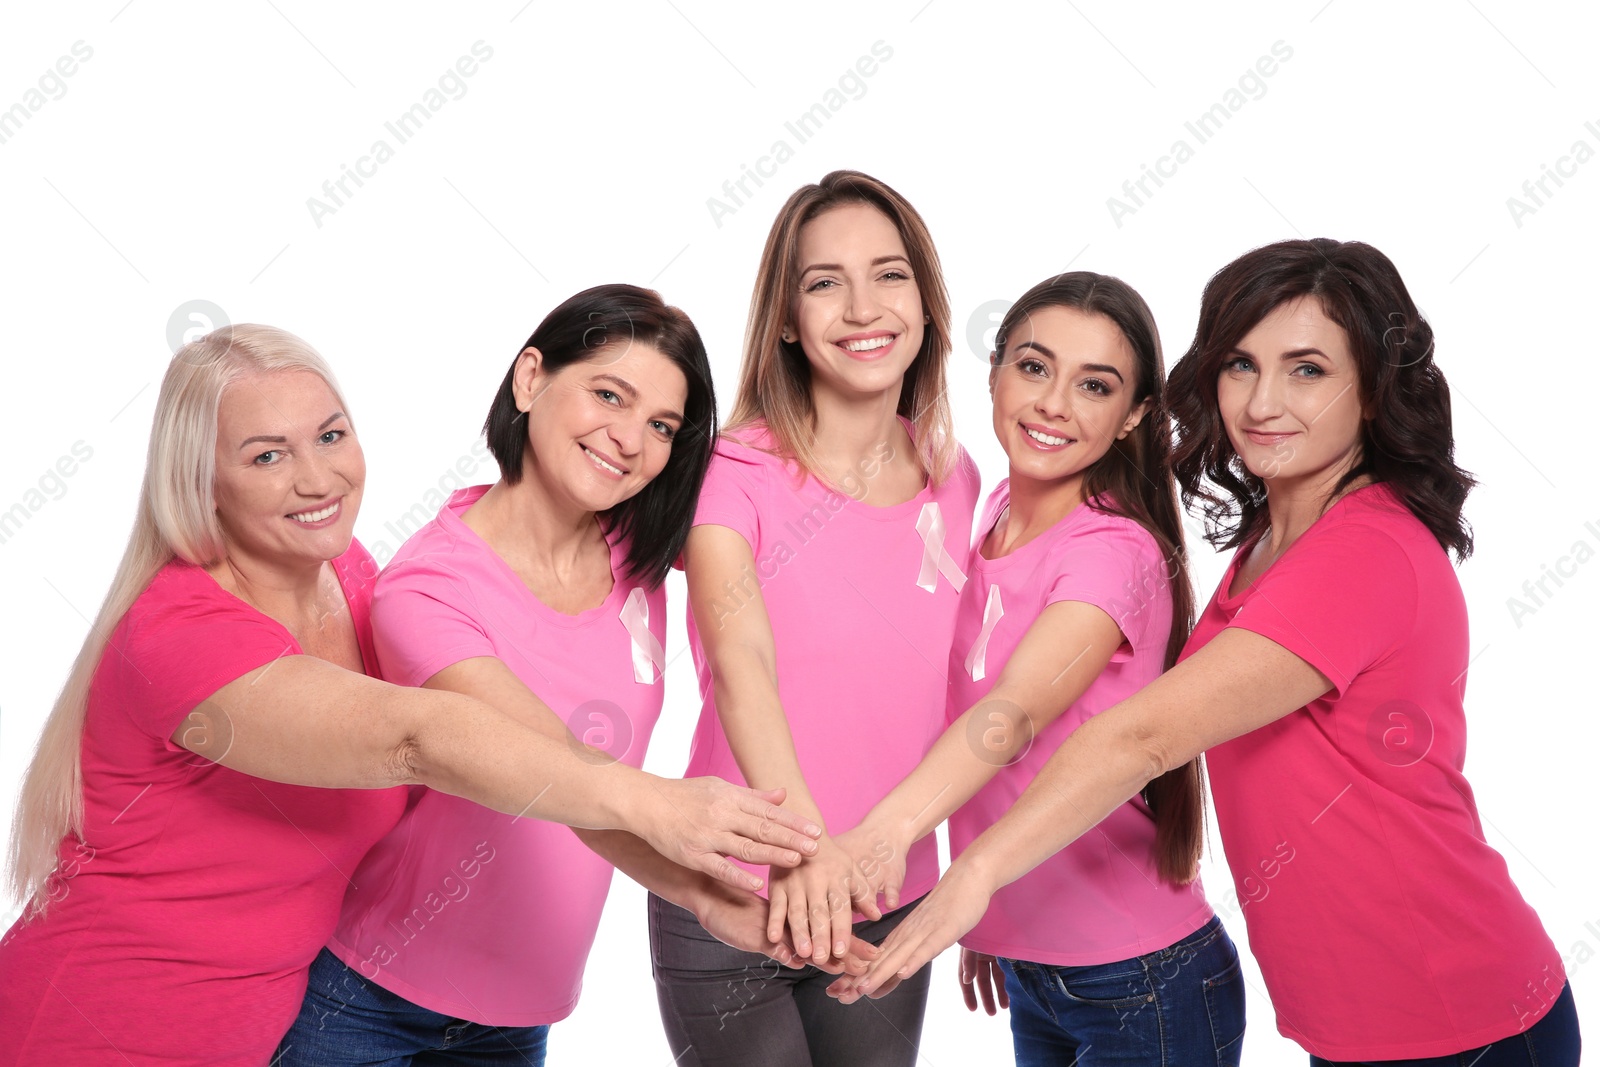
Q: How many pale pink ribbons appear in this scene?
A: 3